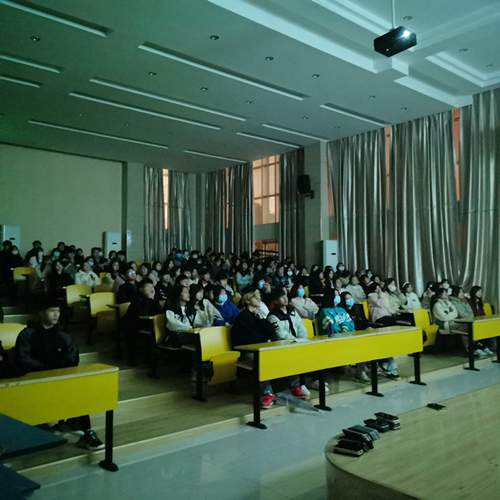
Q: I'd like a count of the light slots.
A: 11